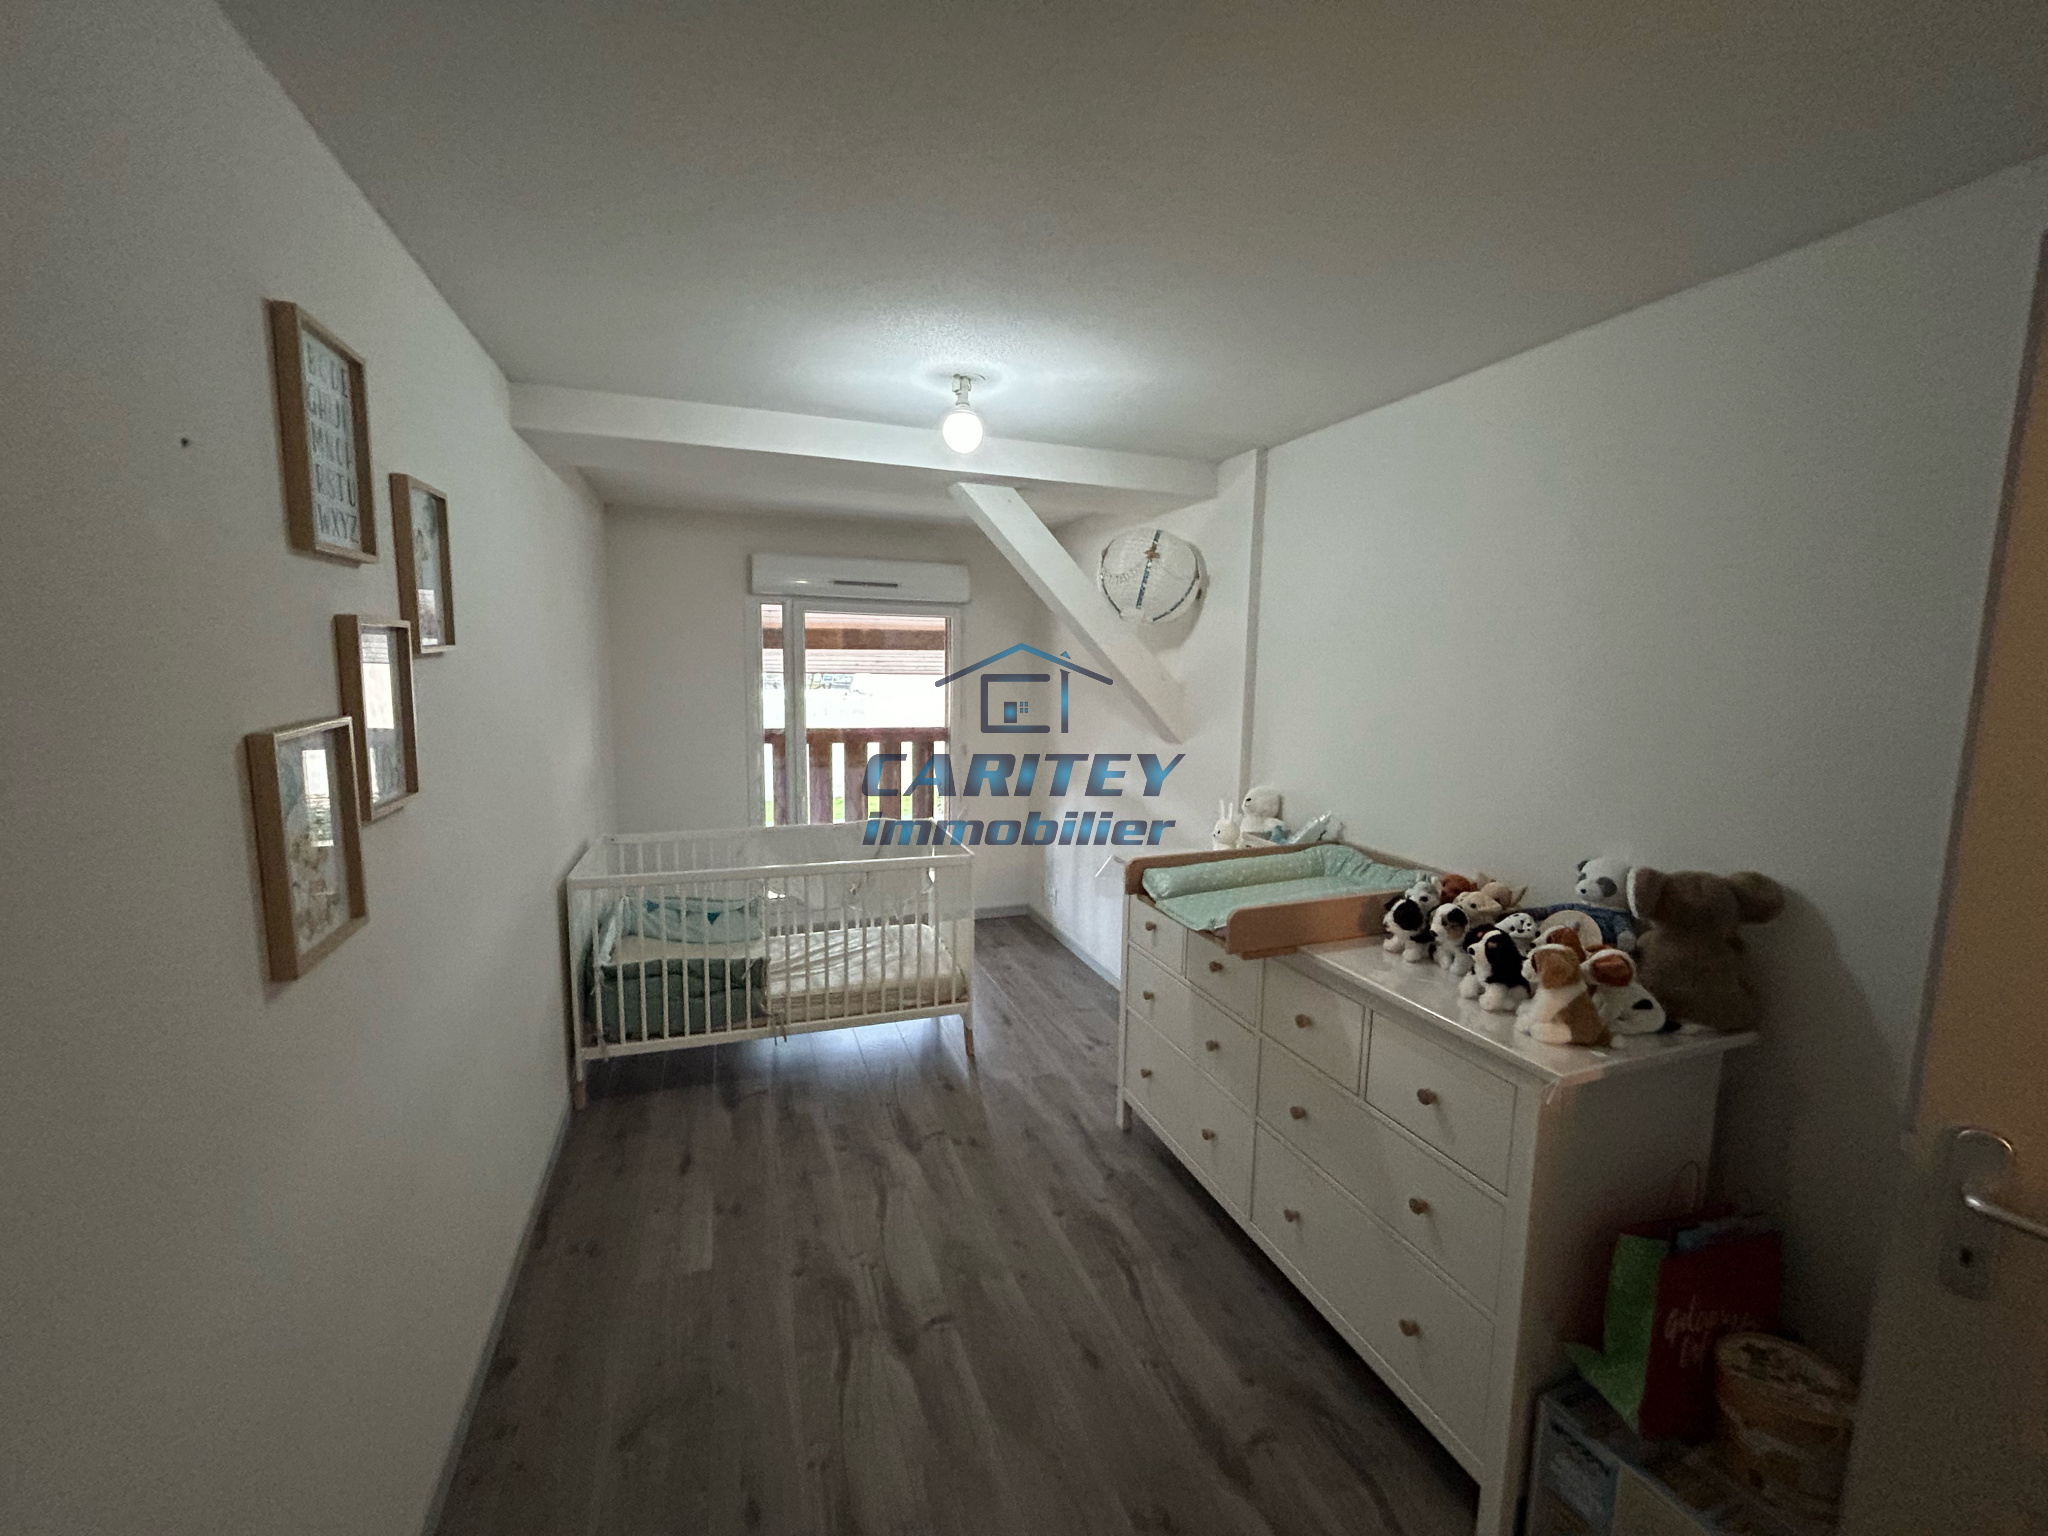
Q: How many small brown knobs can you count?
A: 12